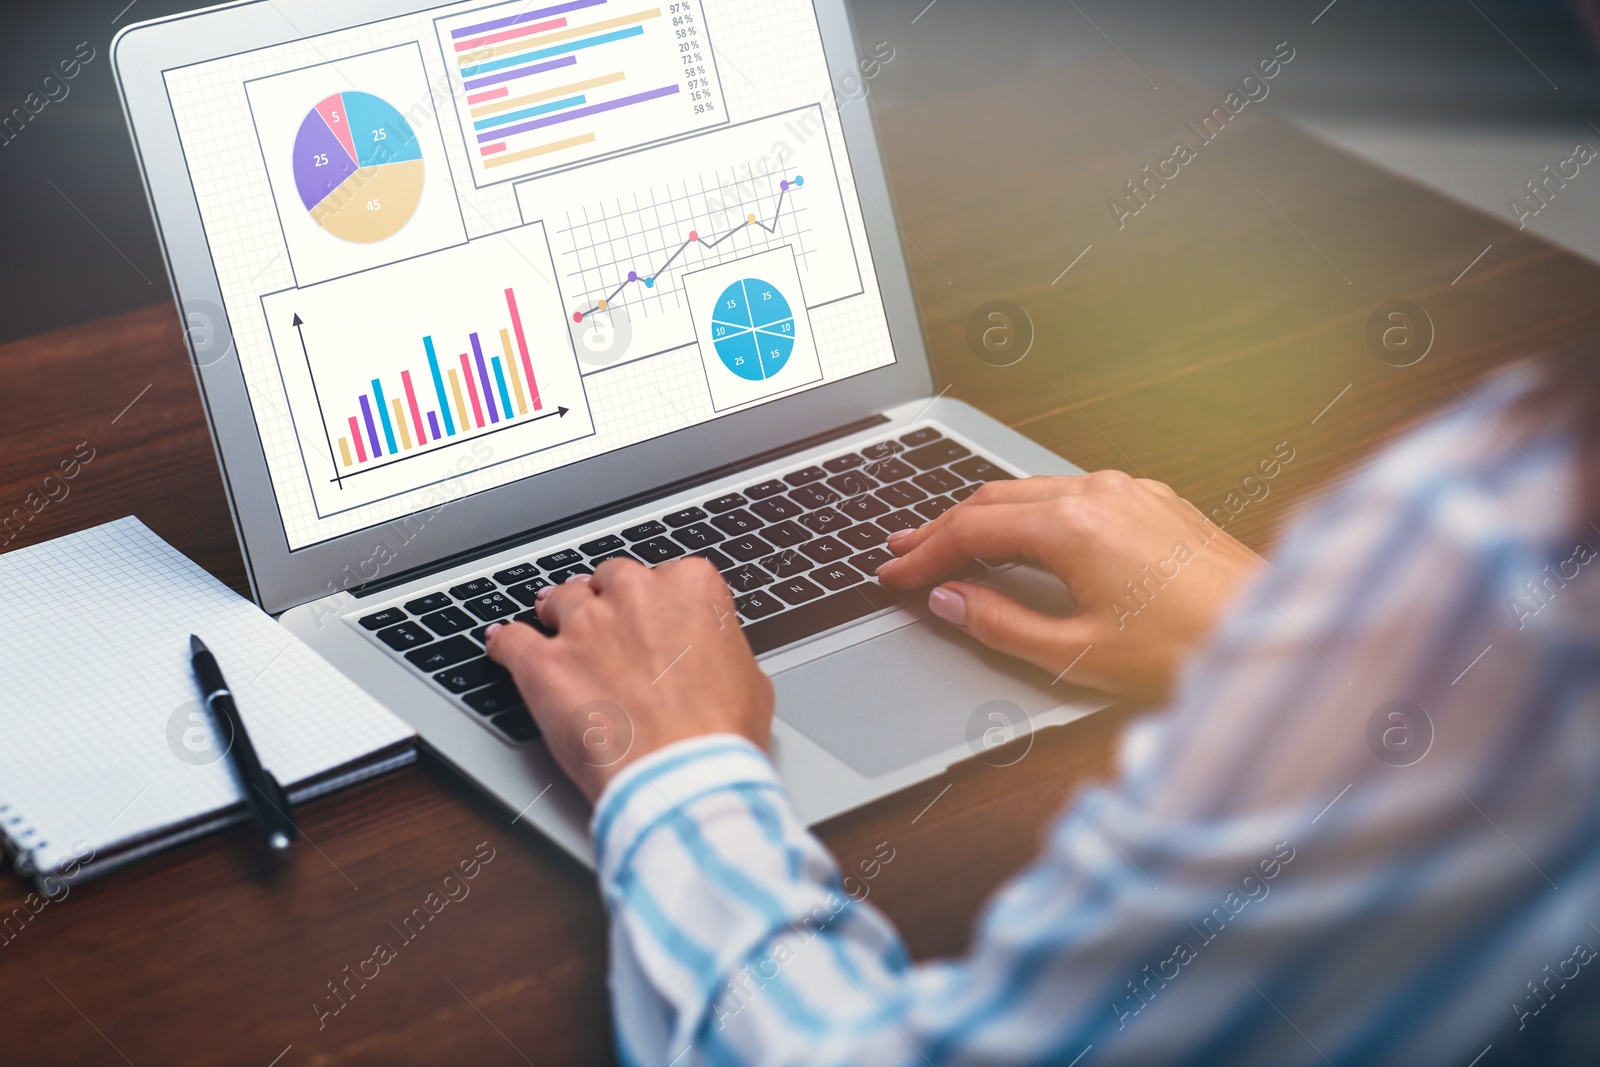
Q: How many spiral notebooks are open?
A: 1